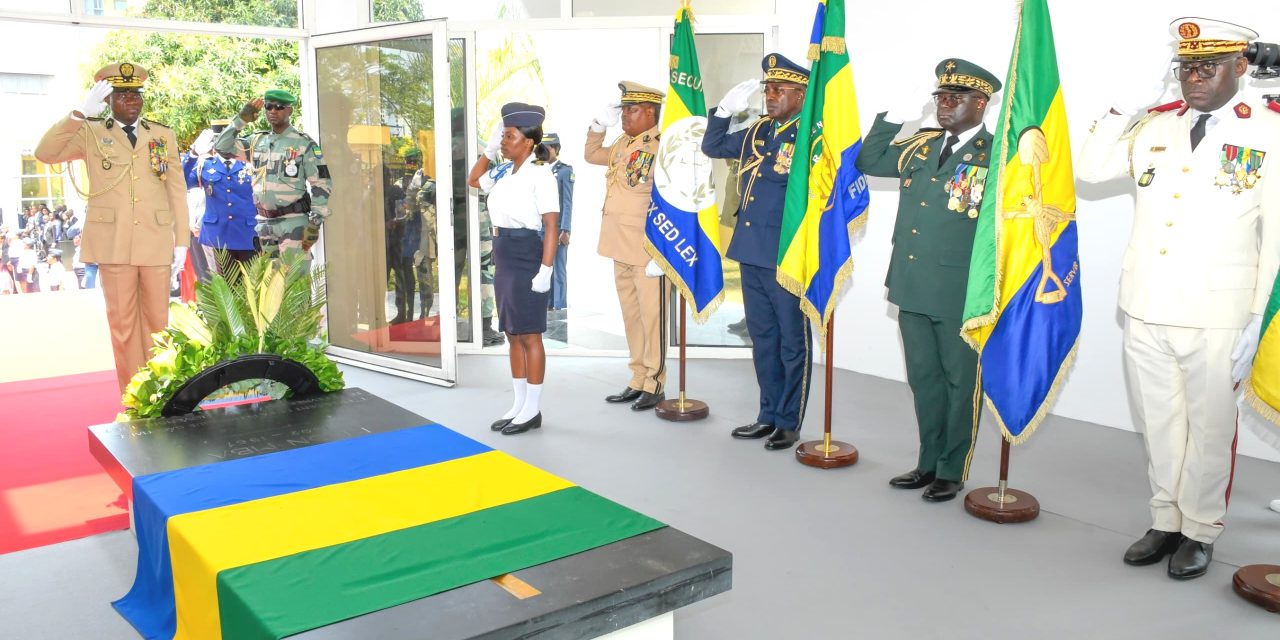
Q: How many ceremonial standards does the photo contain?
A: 4